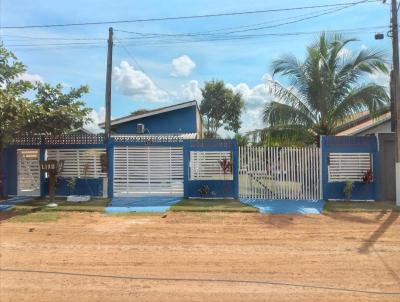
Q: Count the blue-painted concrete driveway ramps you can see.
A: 3